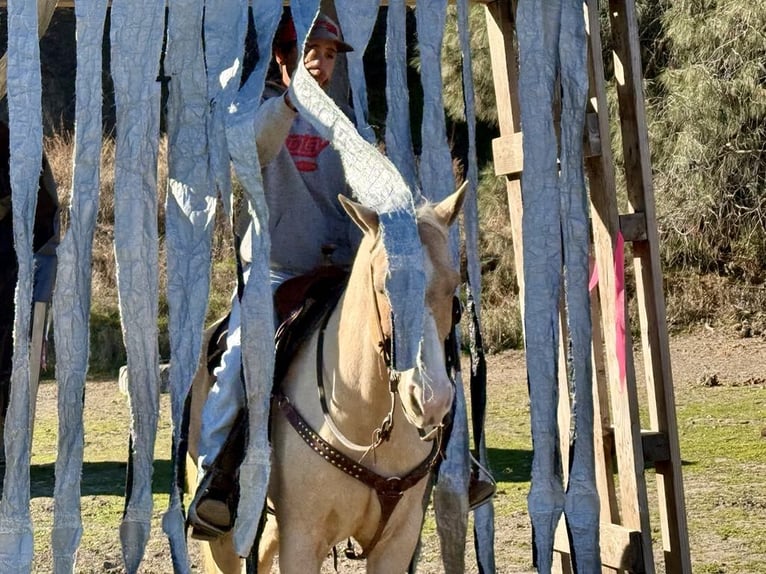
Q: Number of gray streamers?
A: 13